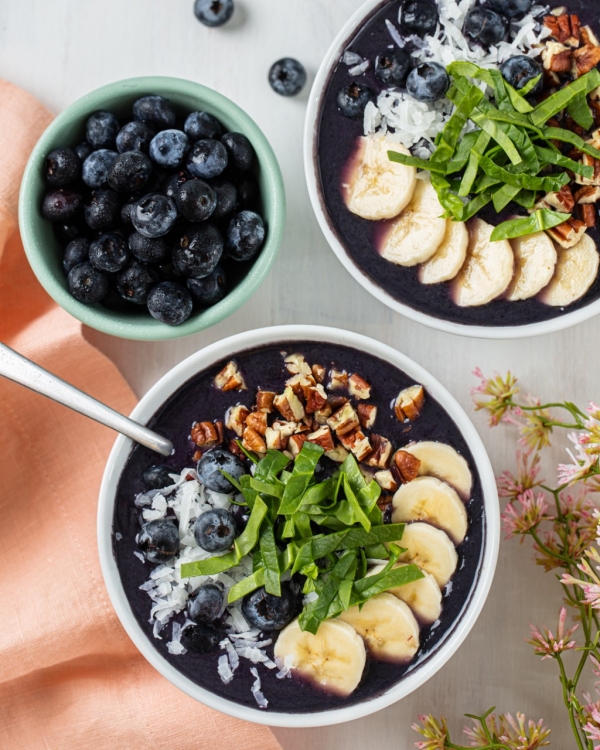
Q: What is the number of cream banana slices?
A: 12